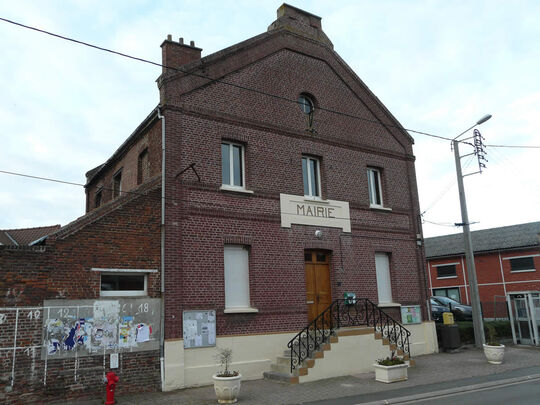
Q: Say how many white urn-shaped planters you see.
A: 2